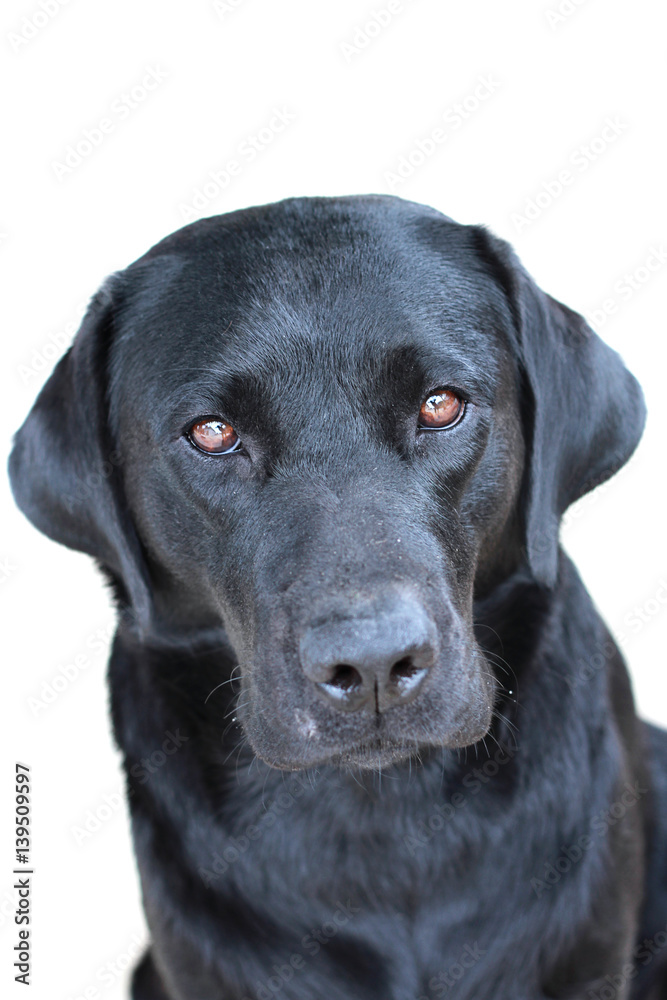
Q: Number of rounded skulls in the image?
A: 1